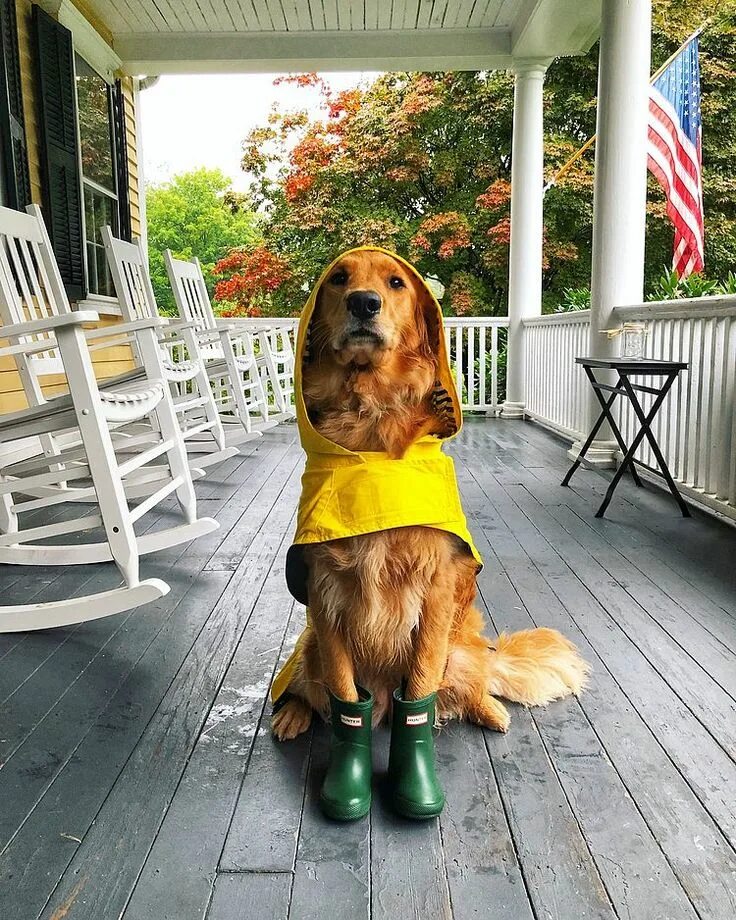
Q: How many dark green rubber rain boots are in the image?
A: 2